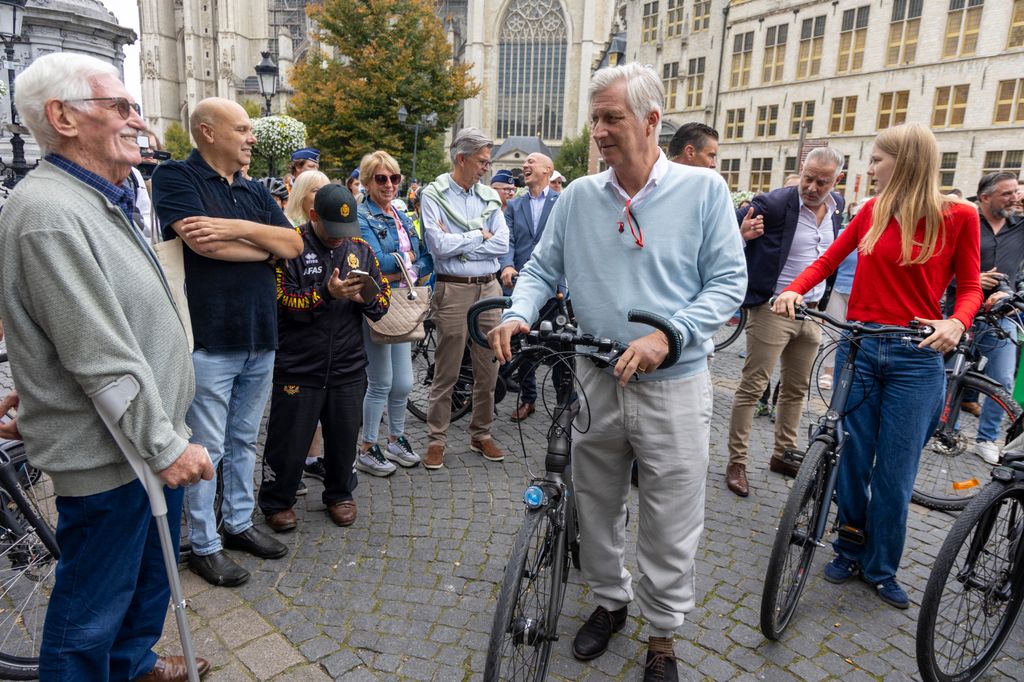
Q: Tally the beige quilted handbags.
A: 1